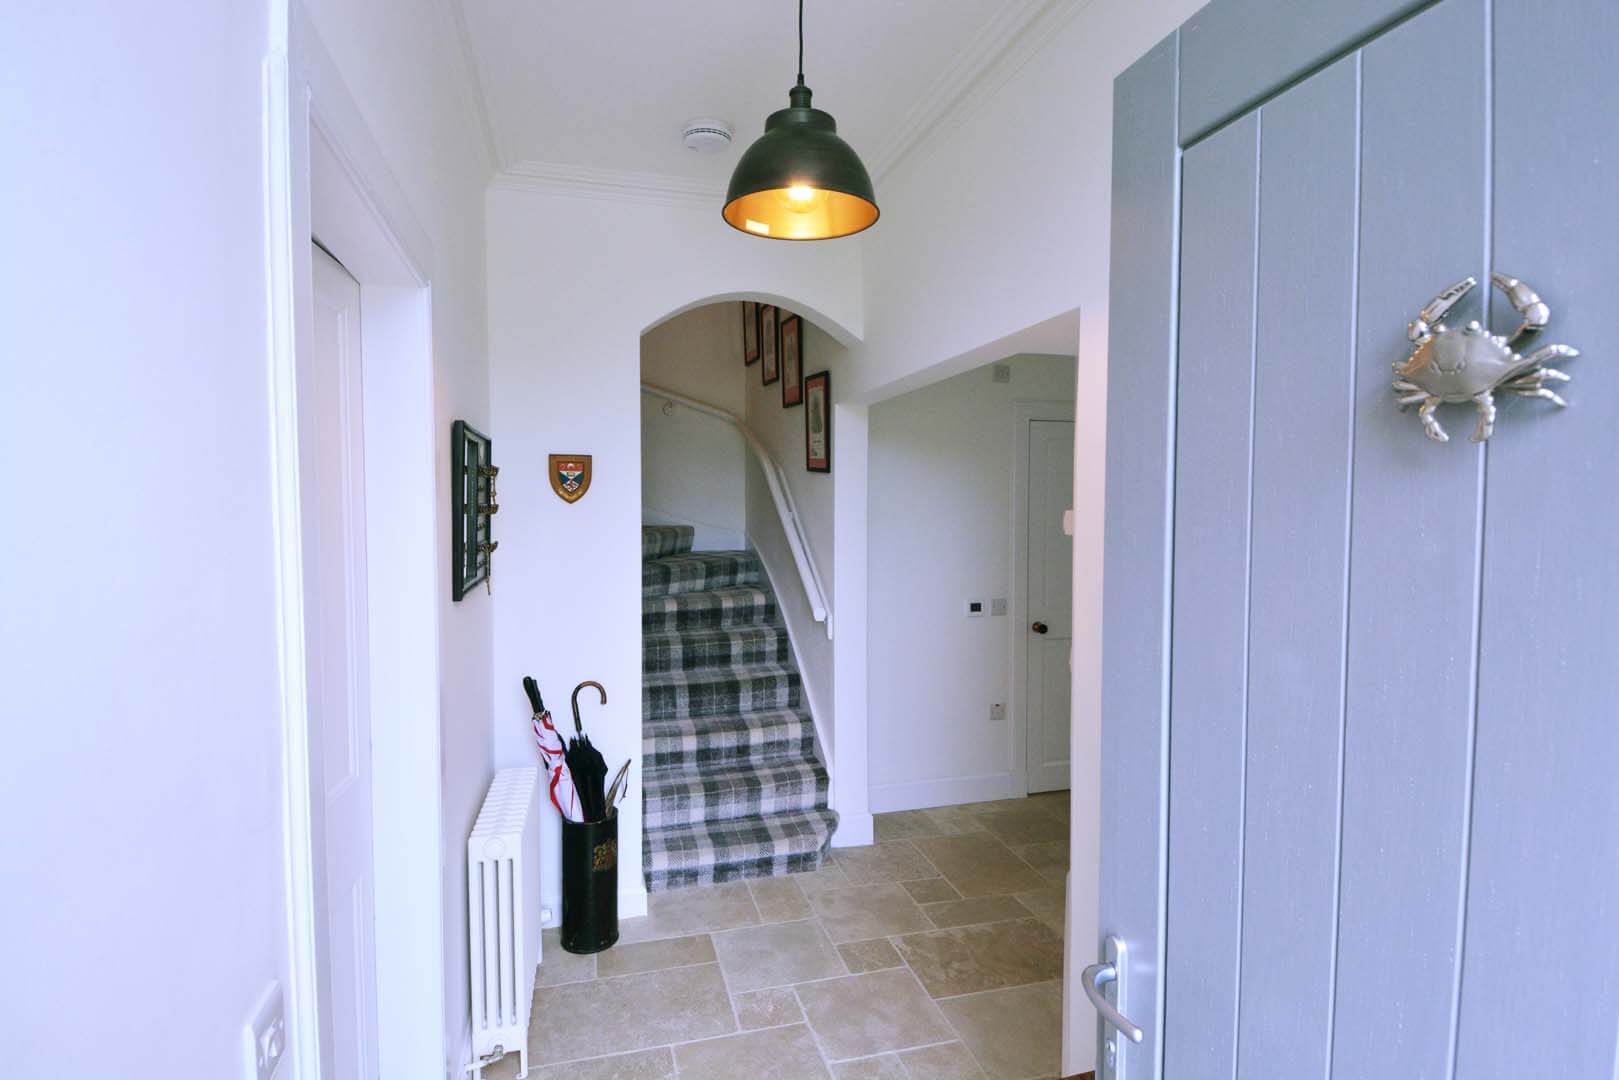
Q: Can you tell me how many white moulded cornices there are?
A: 3